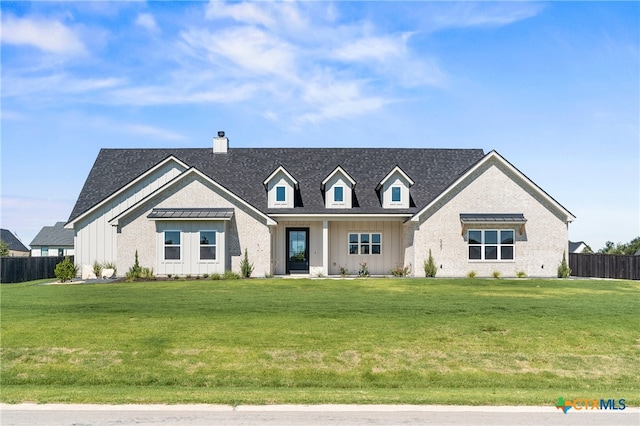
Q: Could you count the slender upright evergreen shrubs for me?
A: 4